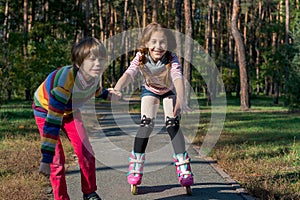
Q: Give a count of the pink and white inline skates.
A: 2